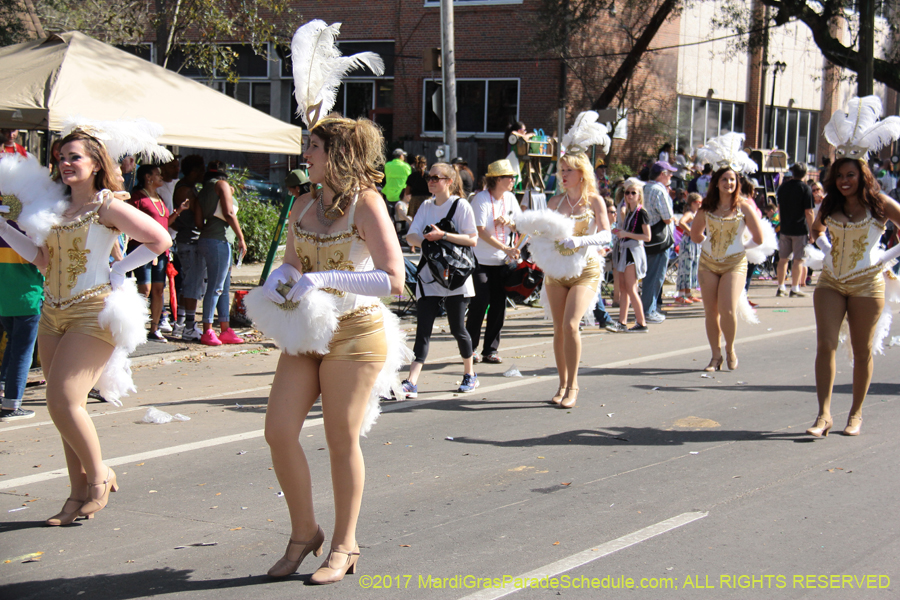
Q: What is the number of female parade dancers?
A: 5